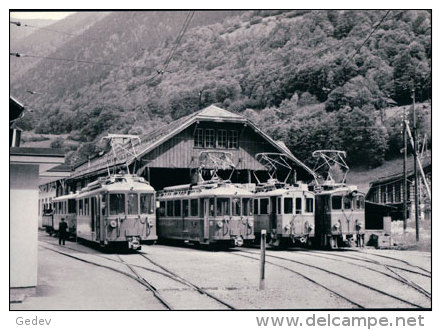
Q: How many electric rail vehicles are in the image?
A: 4